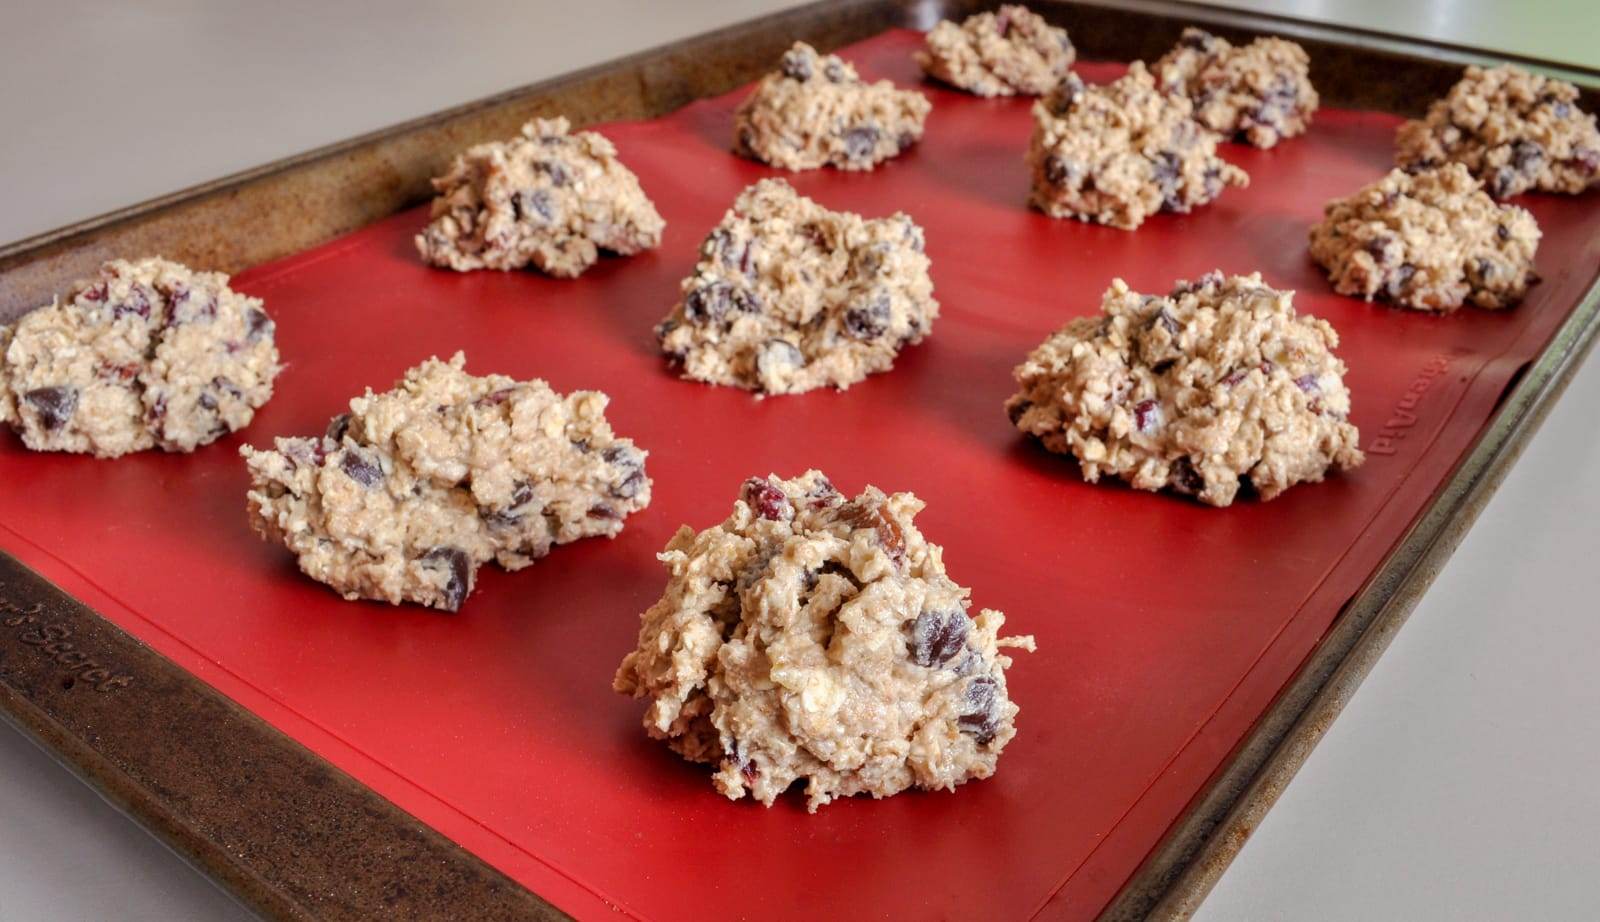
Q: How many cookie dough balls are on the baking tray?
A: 12